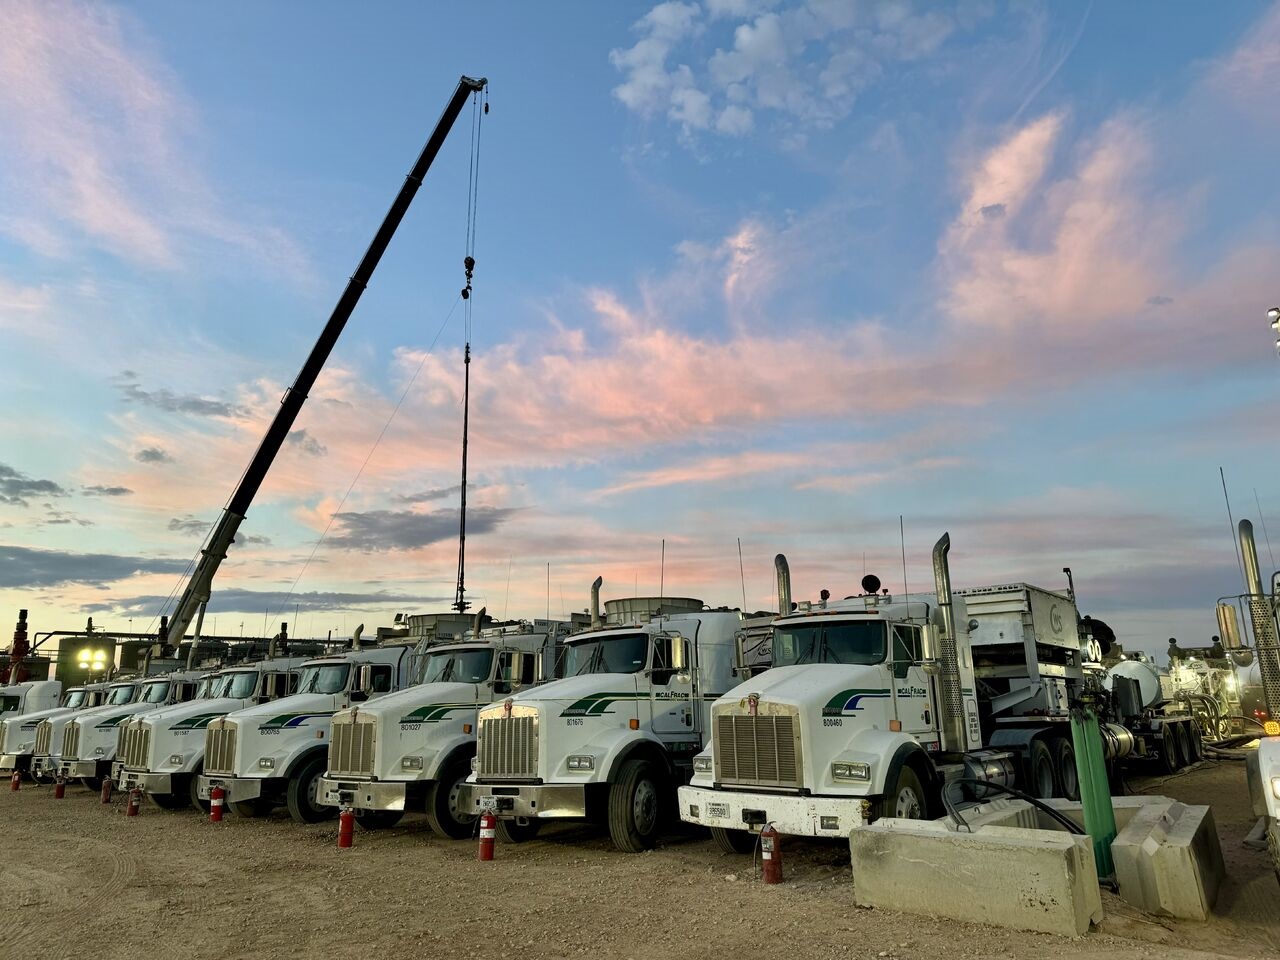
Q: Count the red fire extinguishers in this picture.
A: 8